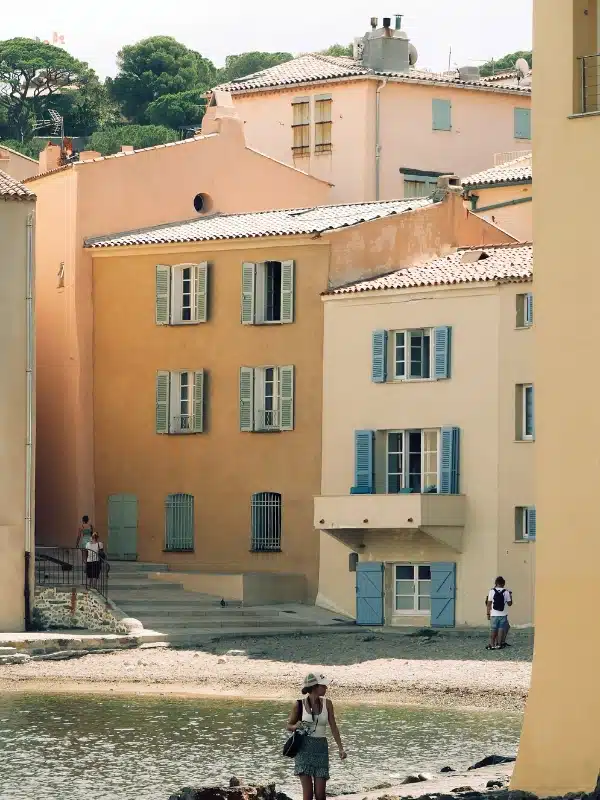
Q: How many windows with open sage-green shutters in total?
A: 4